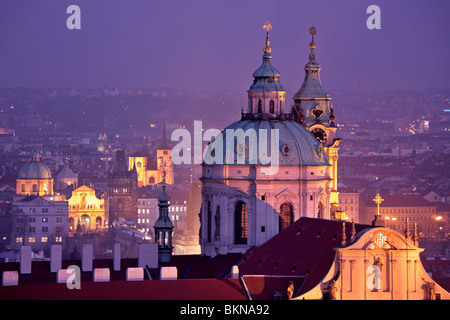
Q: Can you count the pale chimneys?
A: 11